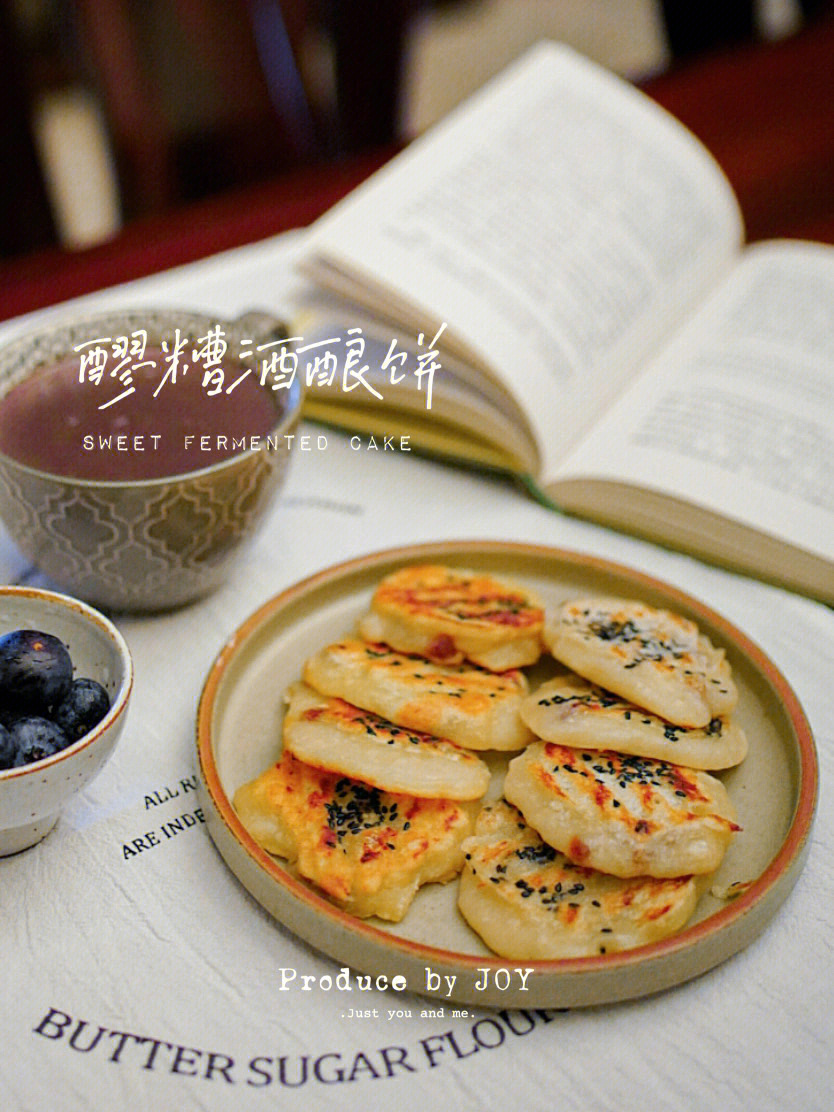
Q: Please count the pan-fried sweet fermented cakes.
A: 8